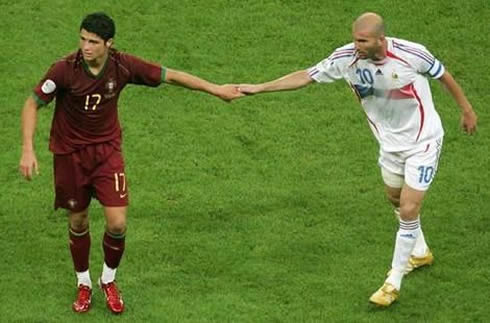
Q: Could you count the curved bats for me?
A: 0